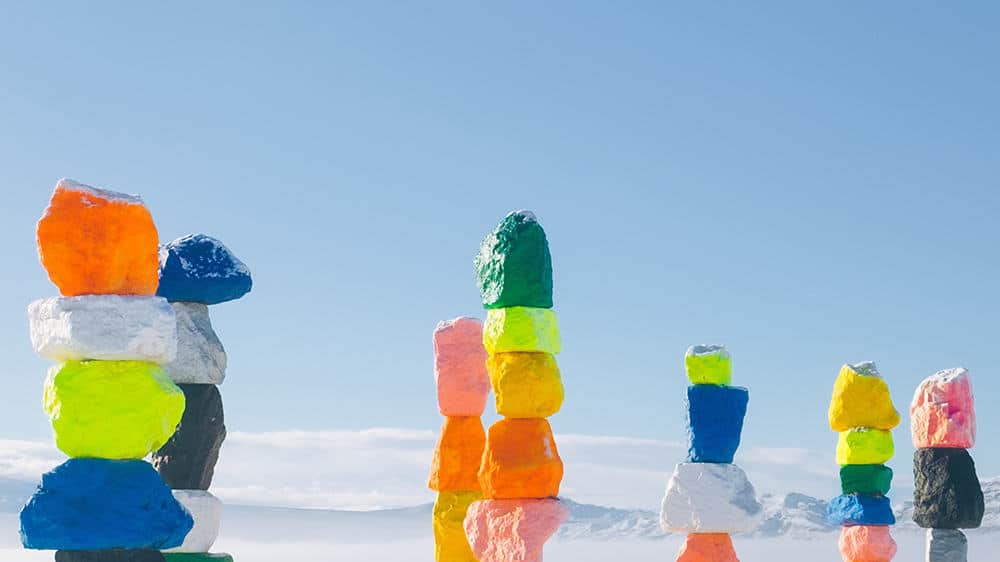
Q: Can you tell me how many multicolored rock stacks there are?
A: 7